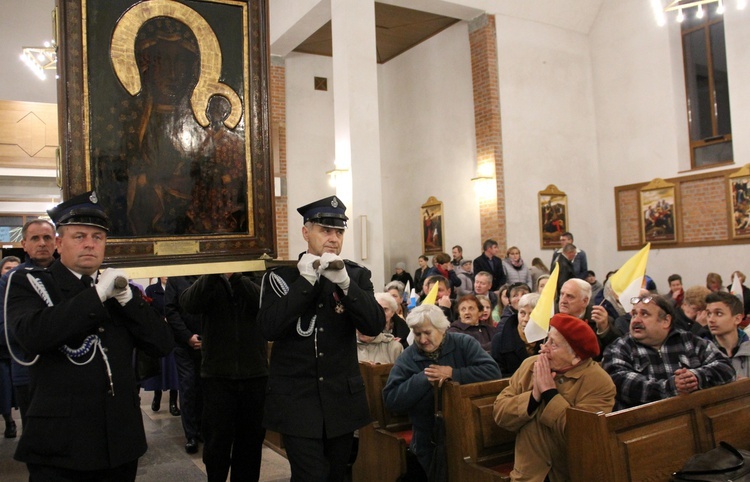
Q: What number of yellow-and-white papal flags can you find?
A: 3